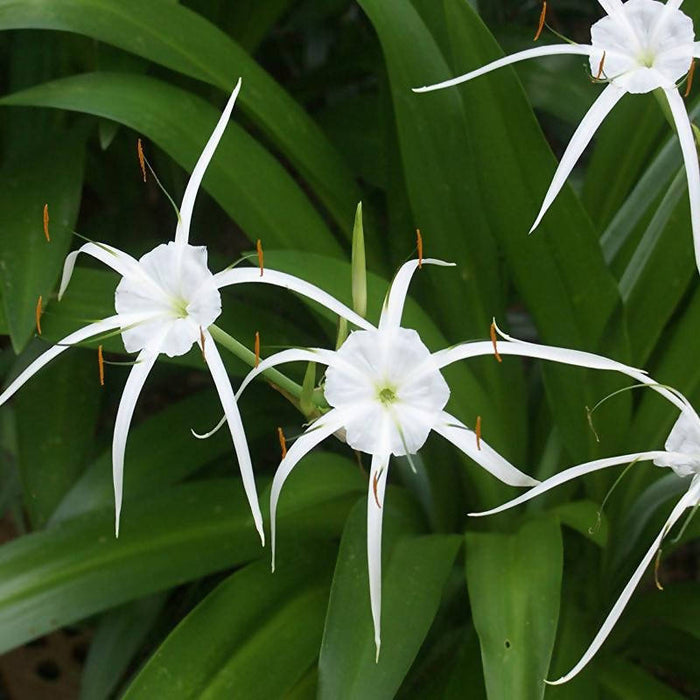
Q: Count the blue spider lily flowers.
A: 0